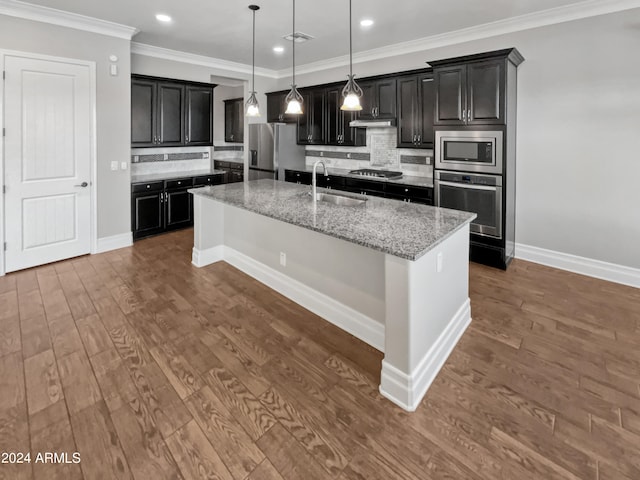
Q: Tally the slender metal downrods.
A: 3